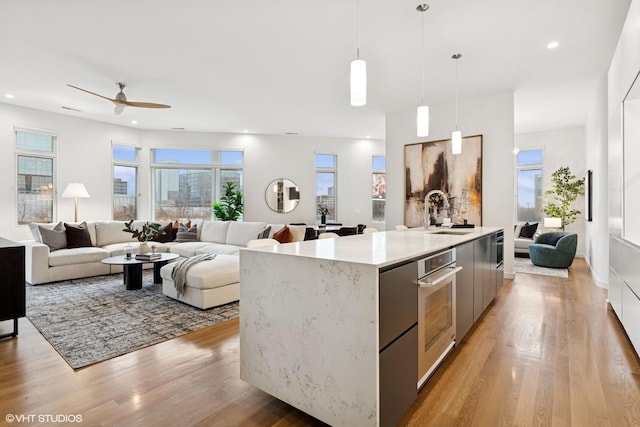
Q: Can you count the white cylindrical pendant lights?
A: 3